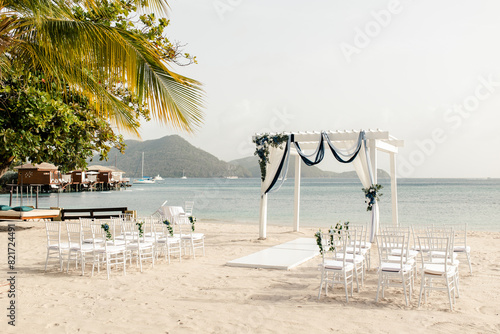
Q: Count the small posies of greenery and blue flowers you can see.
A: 8